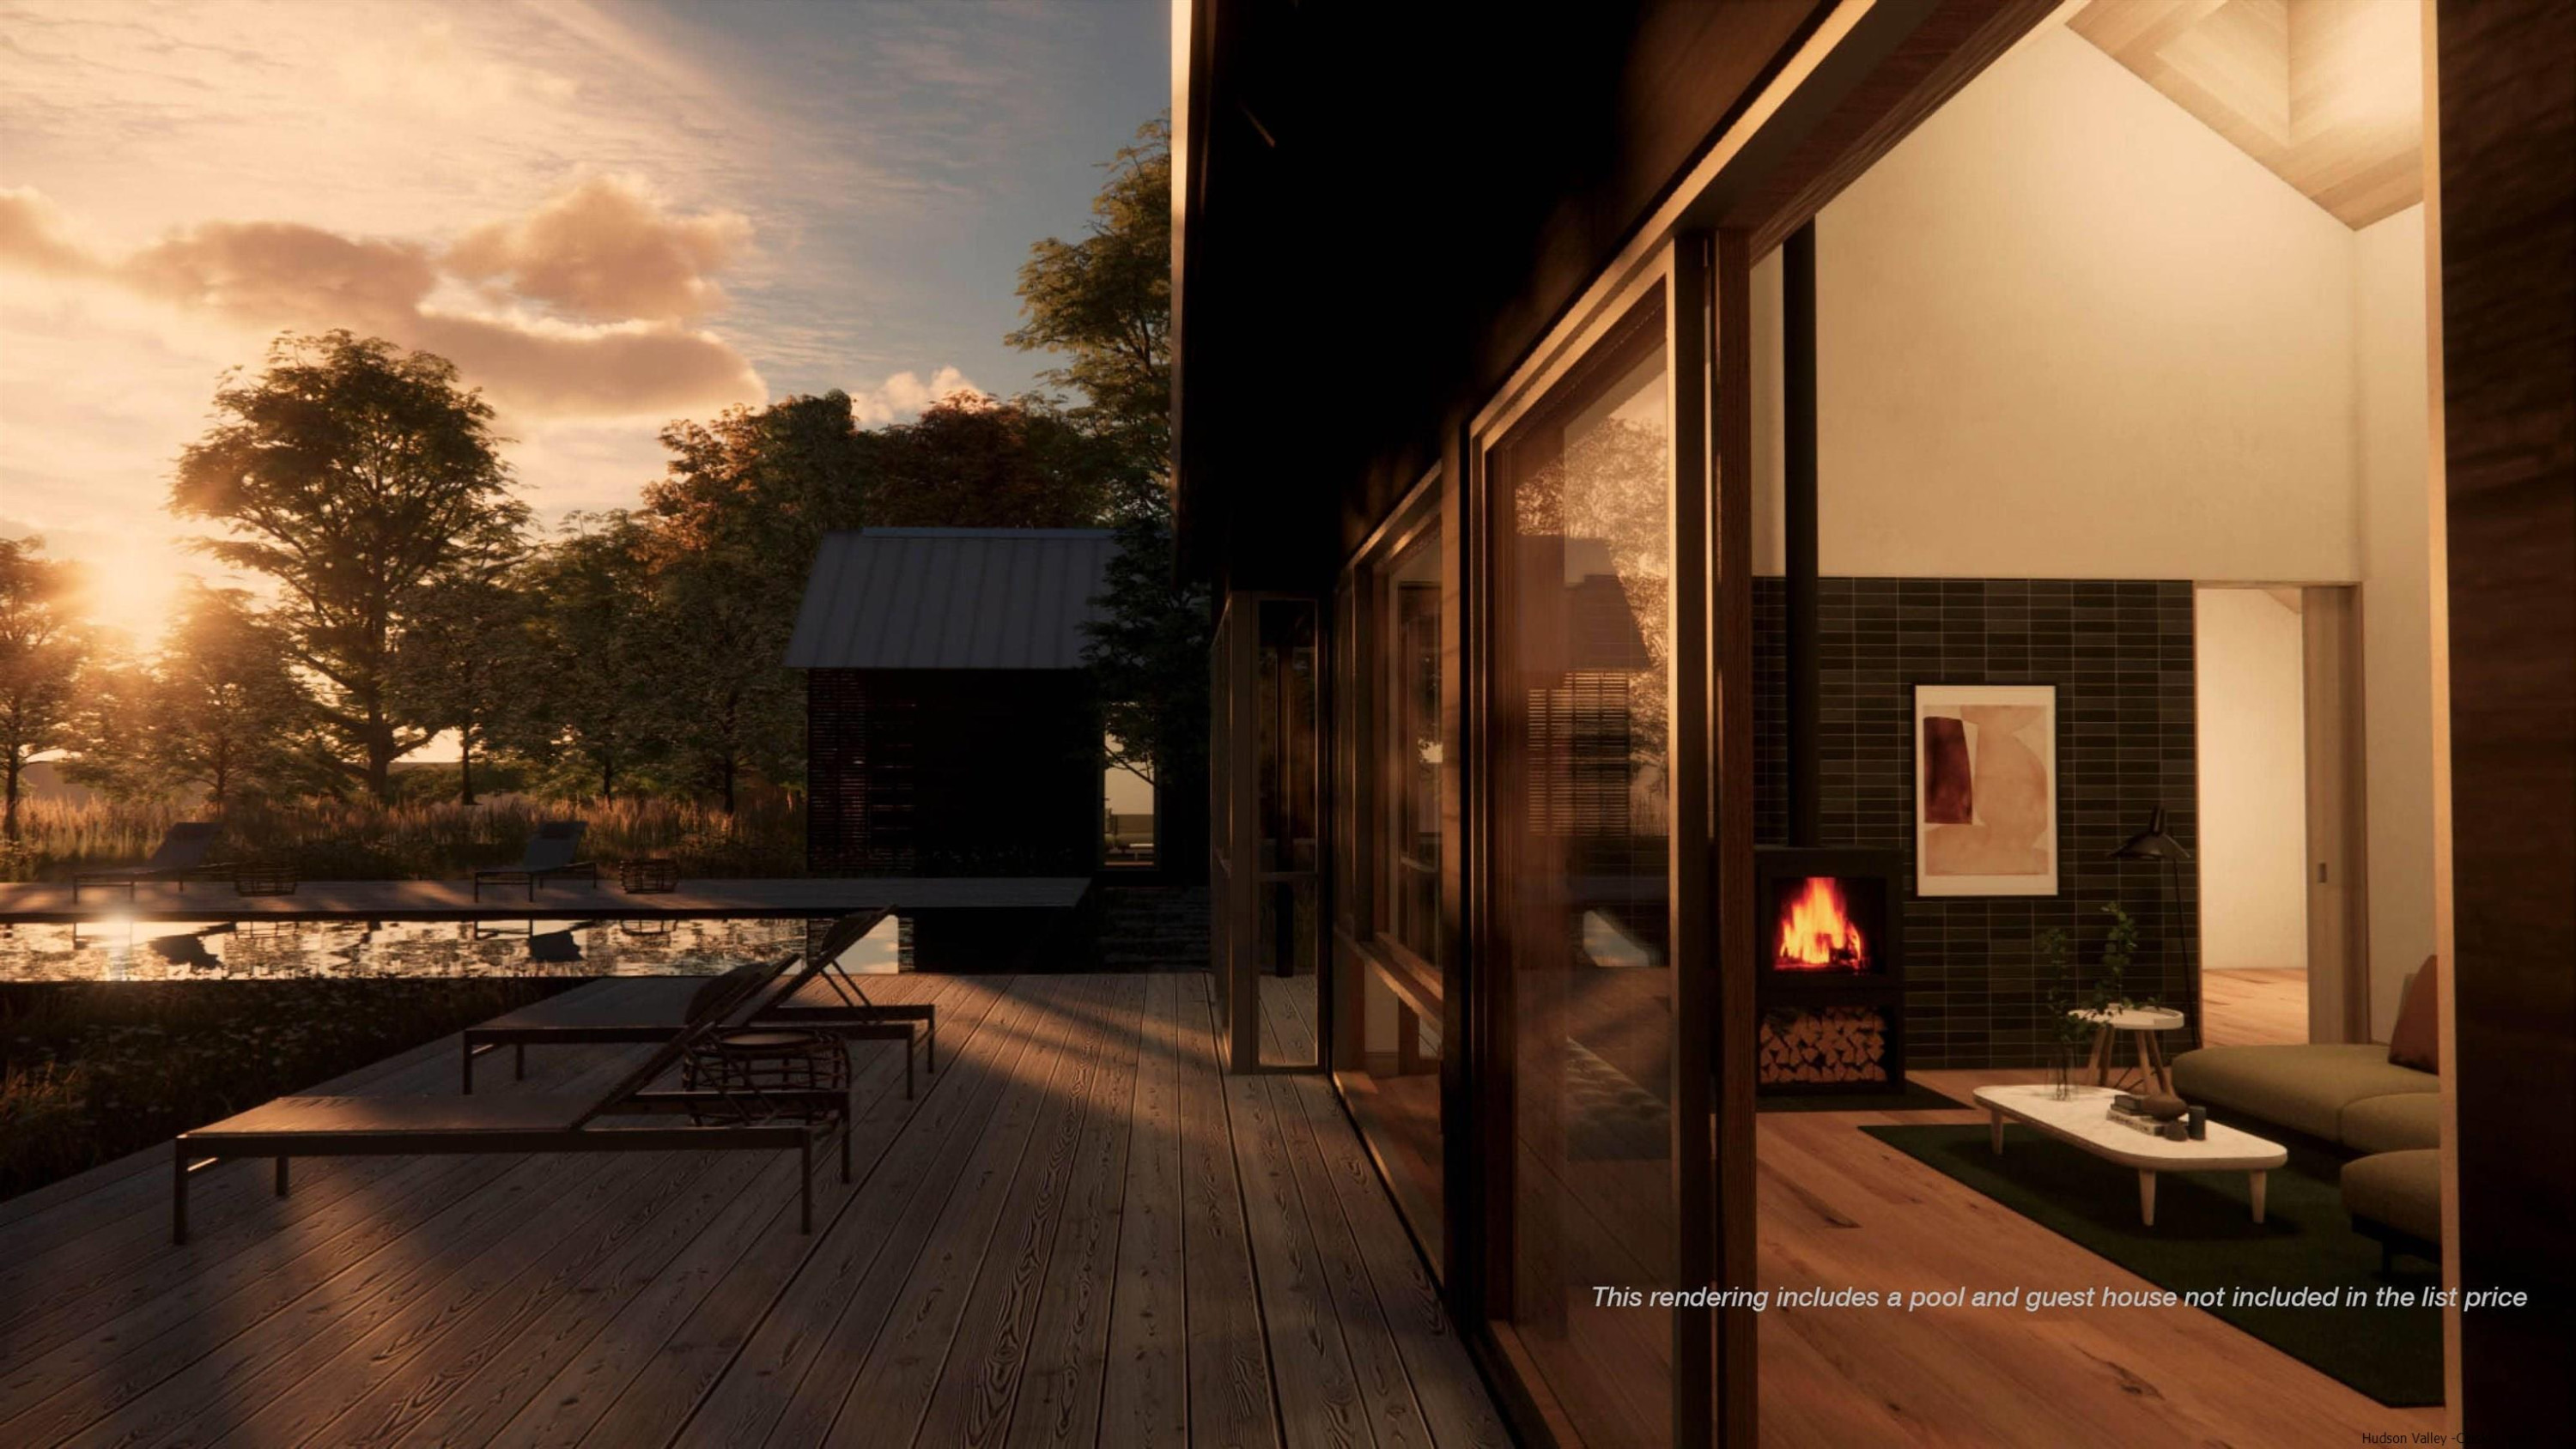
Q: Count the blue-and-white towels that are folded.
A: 0